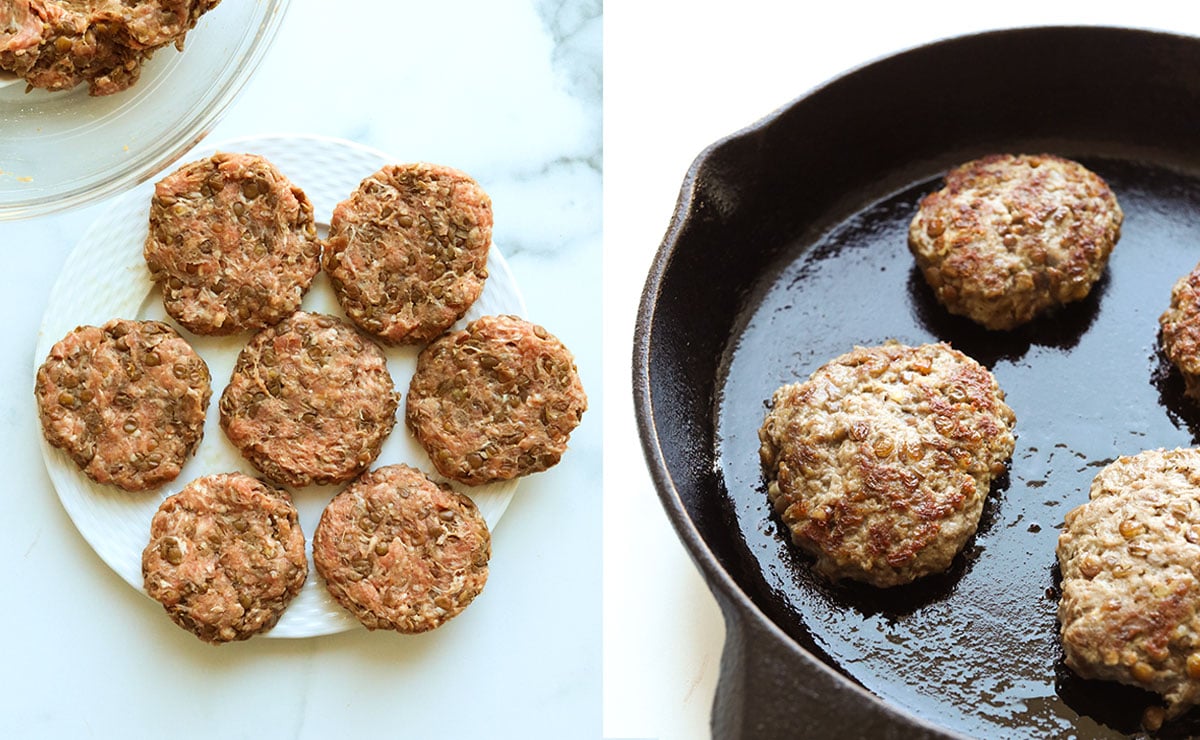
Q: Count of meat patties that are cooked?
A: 4